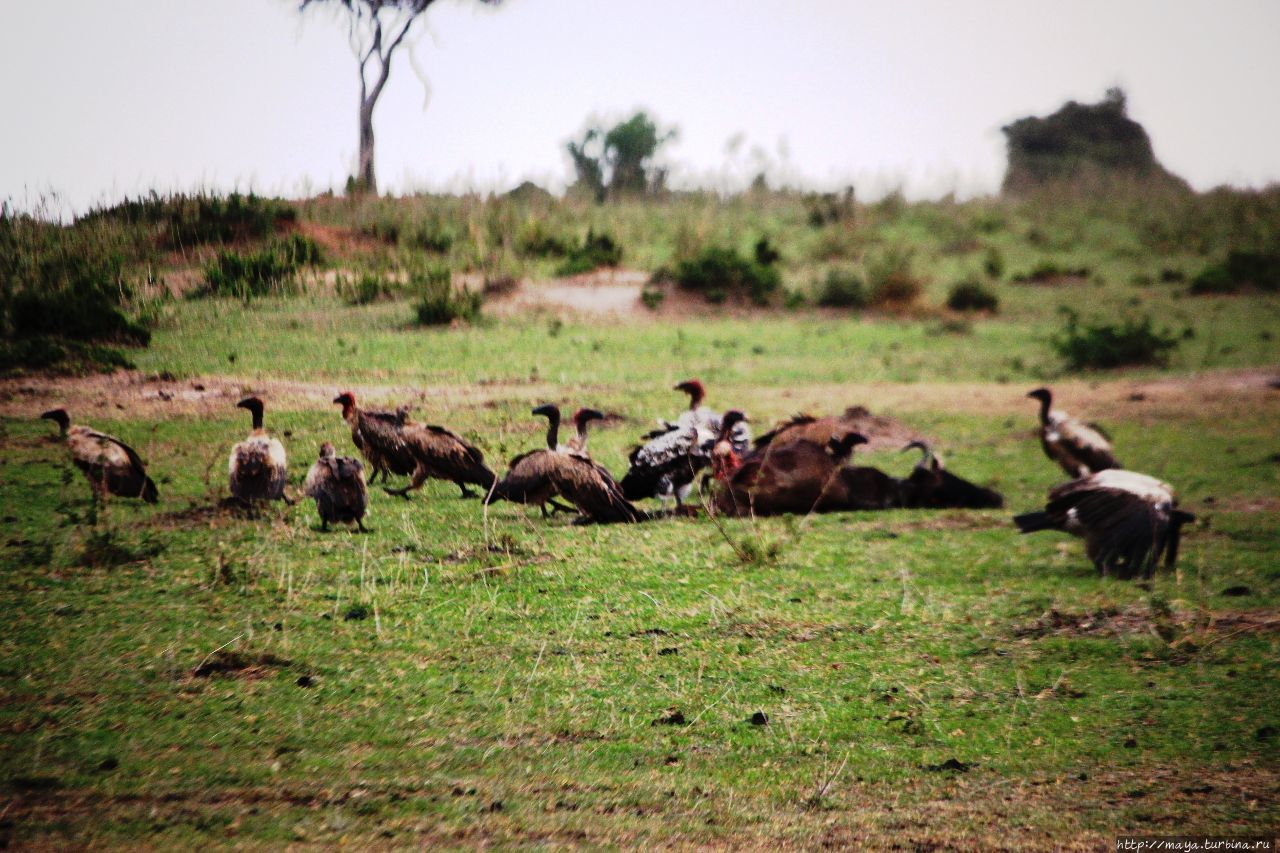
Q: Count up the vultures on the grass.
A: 12